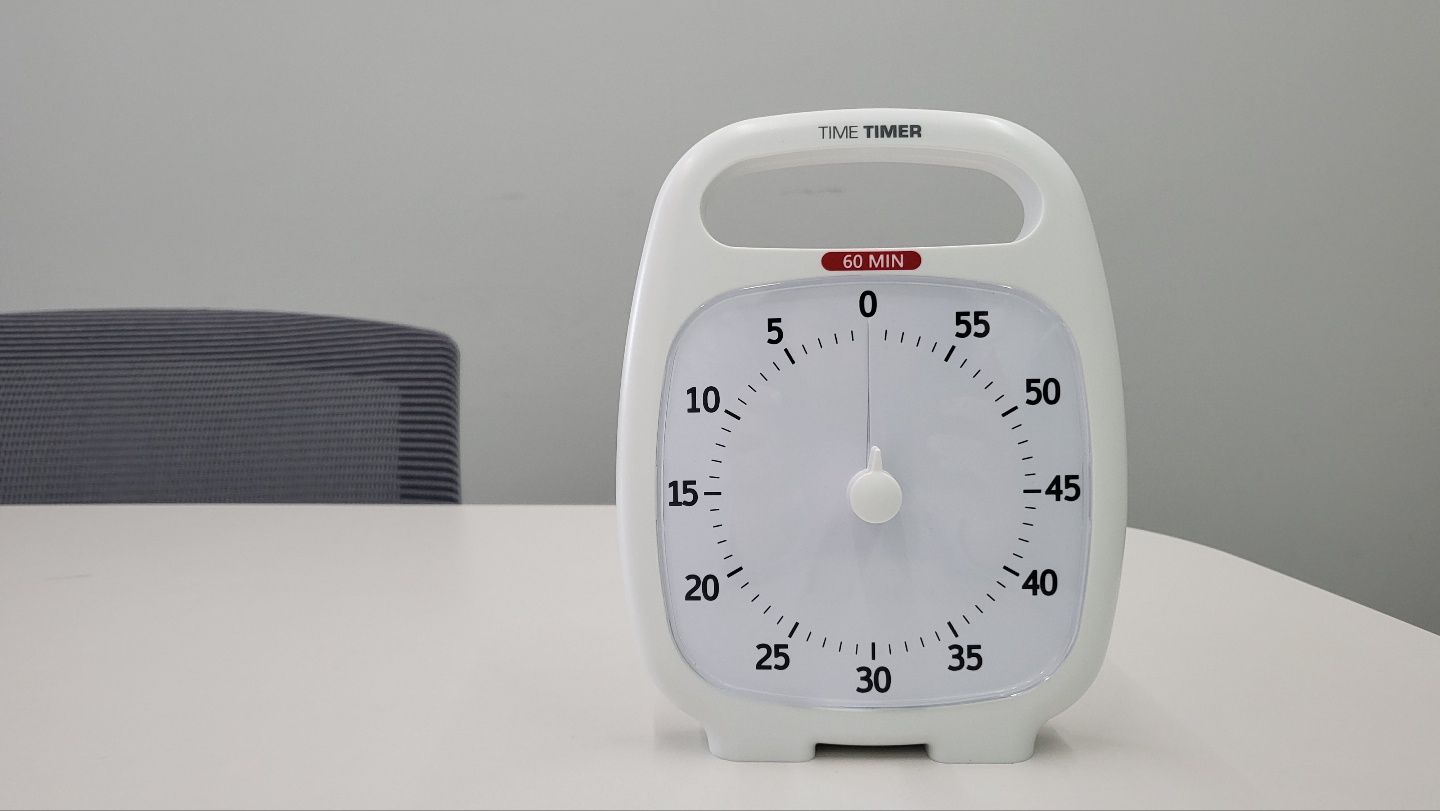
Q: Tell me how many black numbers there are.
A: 12